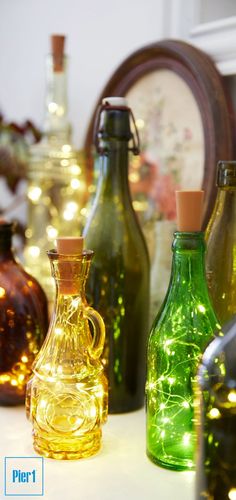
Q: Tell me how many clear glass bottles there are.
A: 1